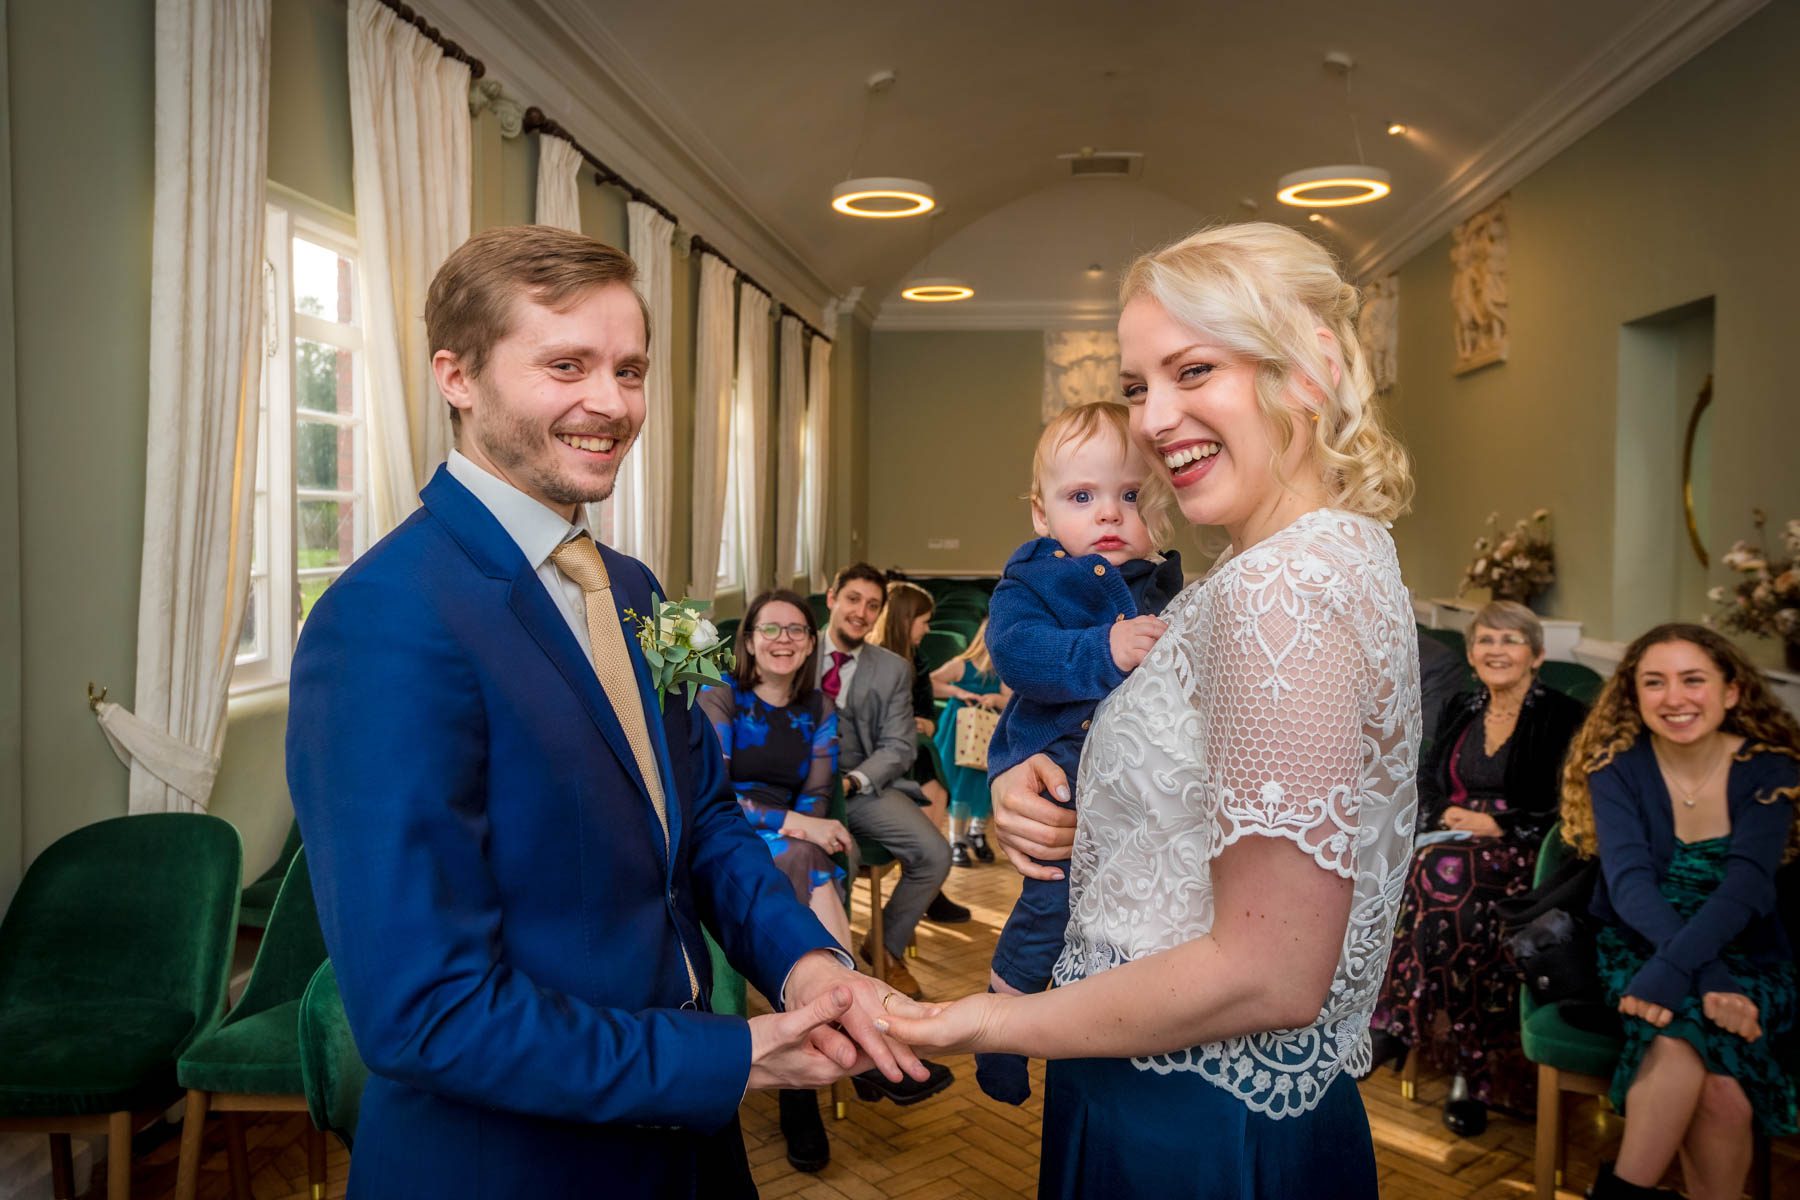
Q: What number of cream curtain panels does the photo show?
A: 8